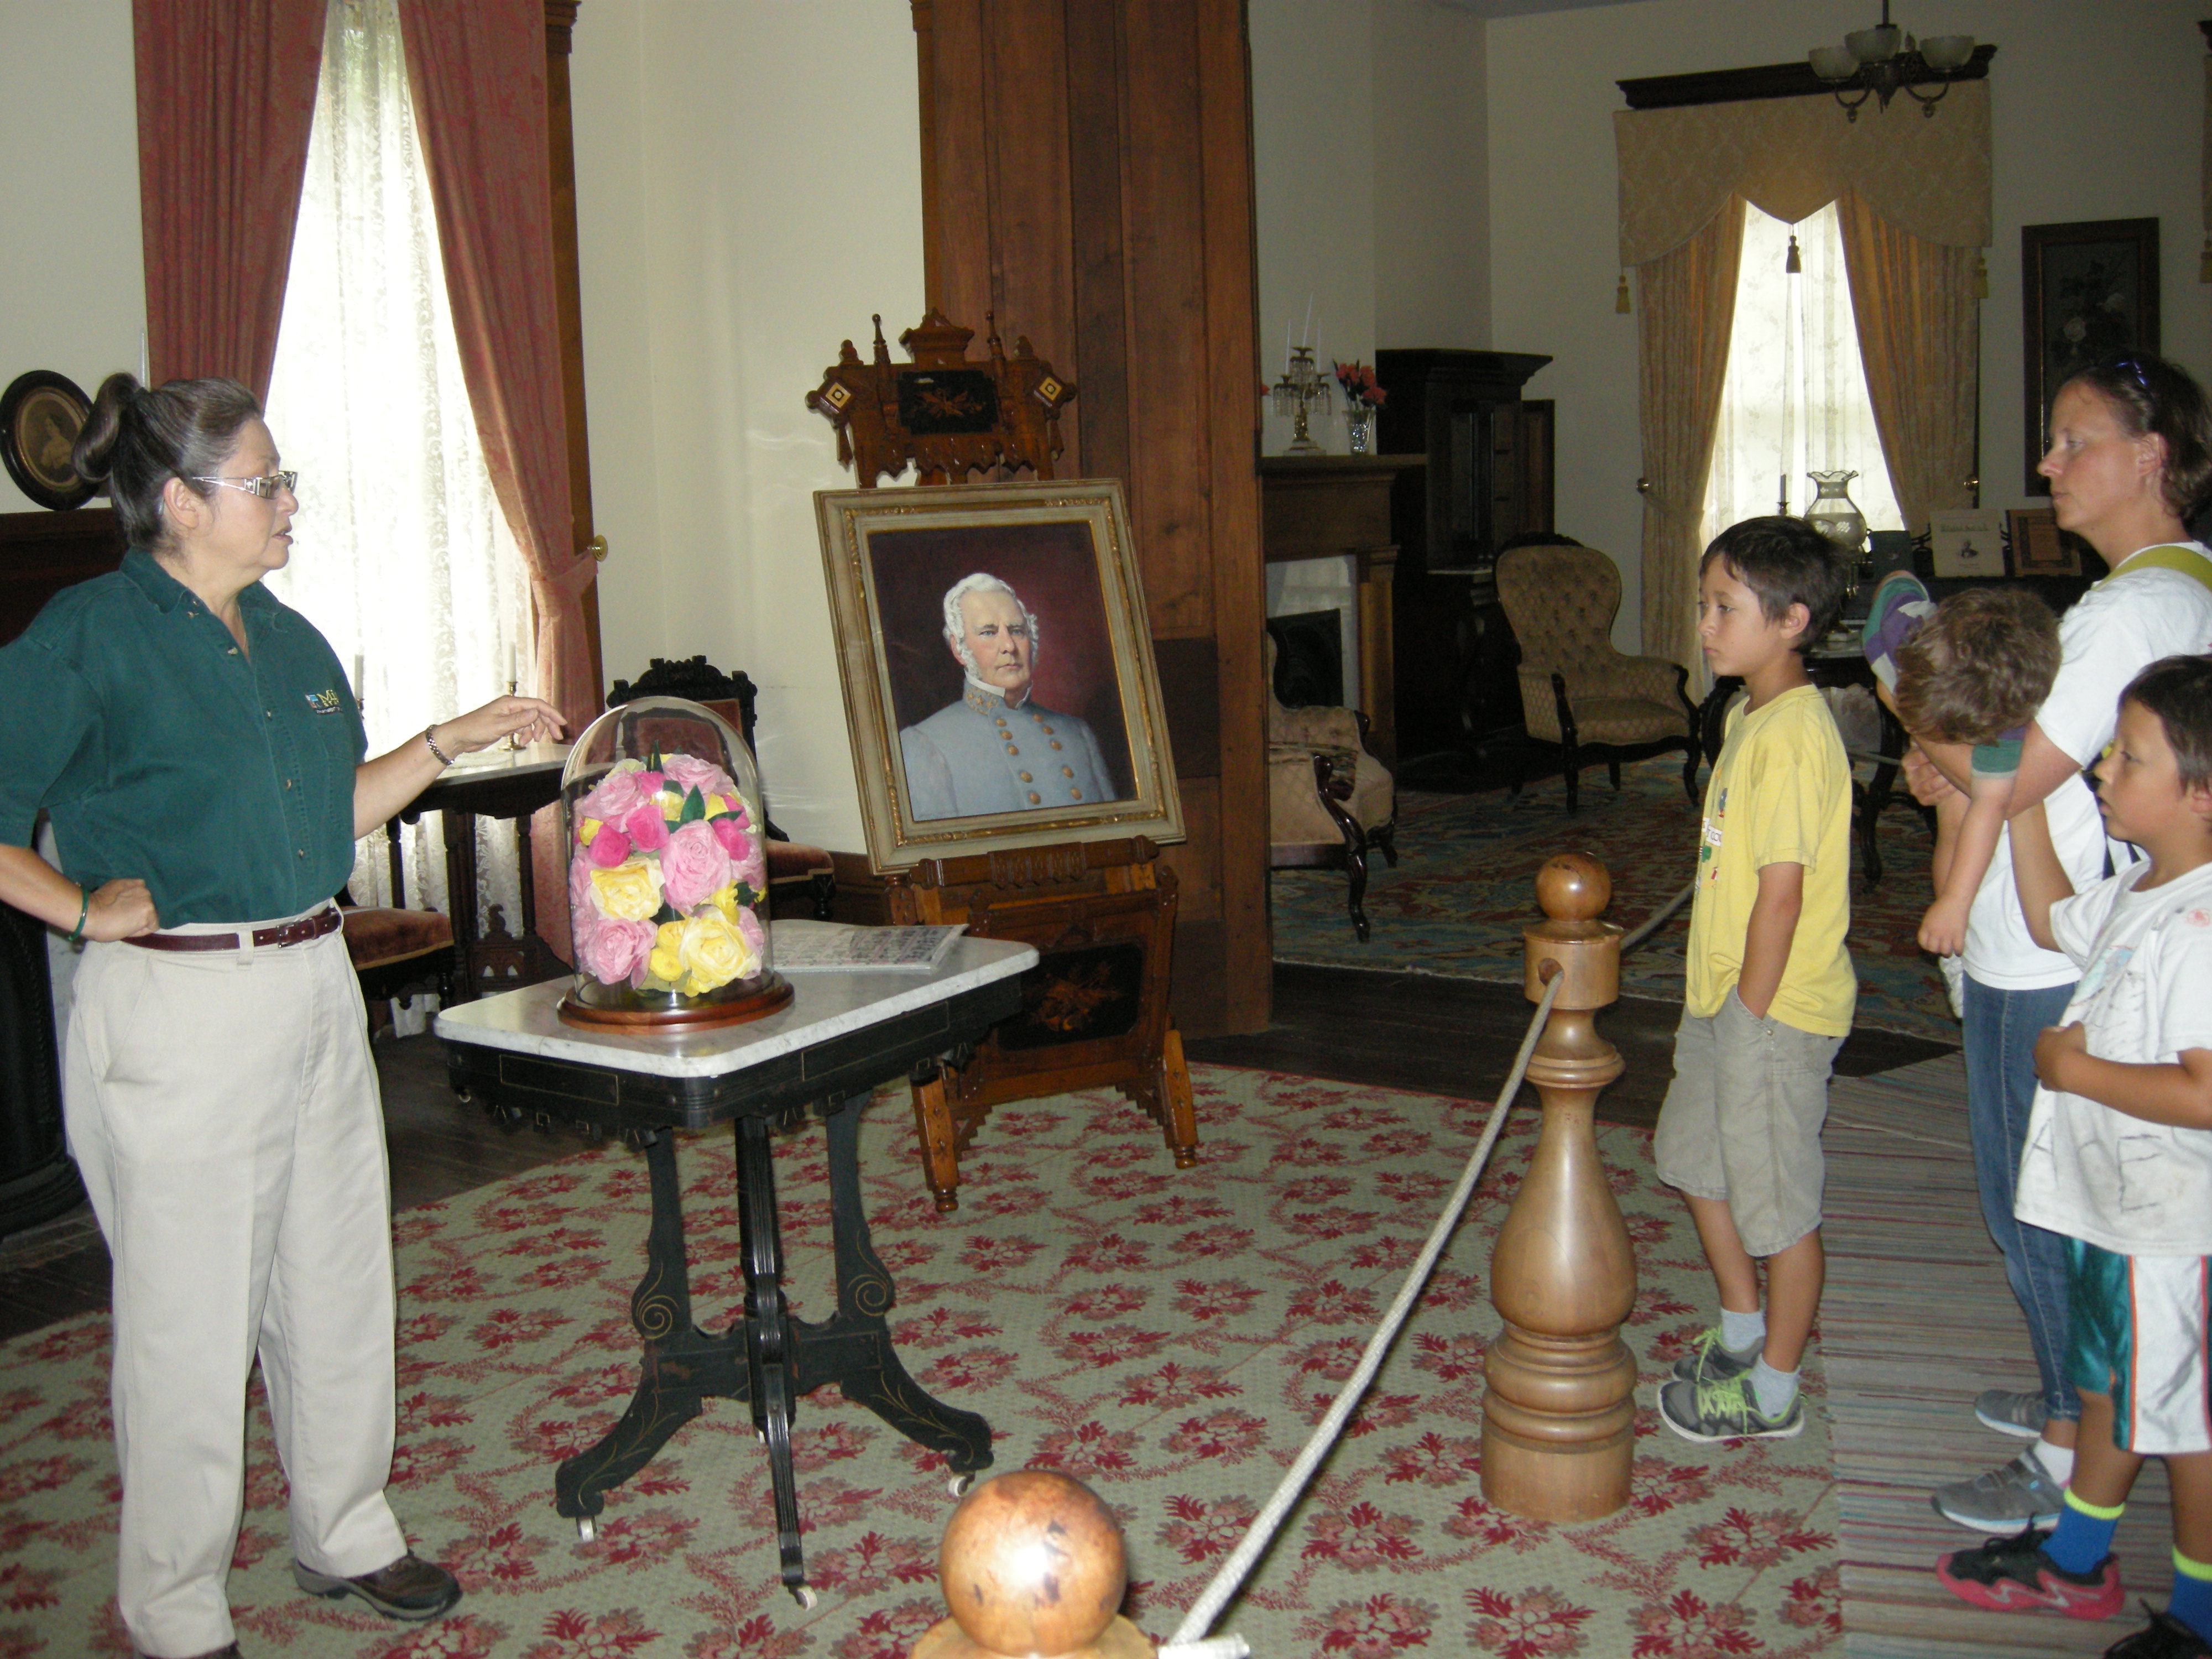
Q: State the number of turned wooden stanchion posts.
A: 2